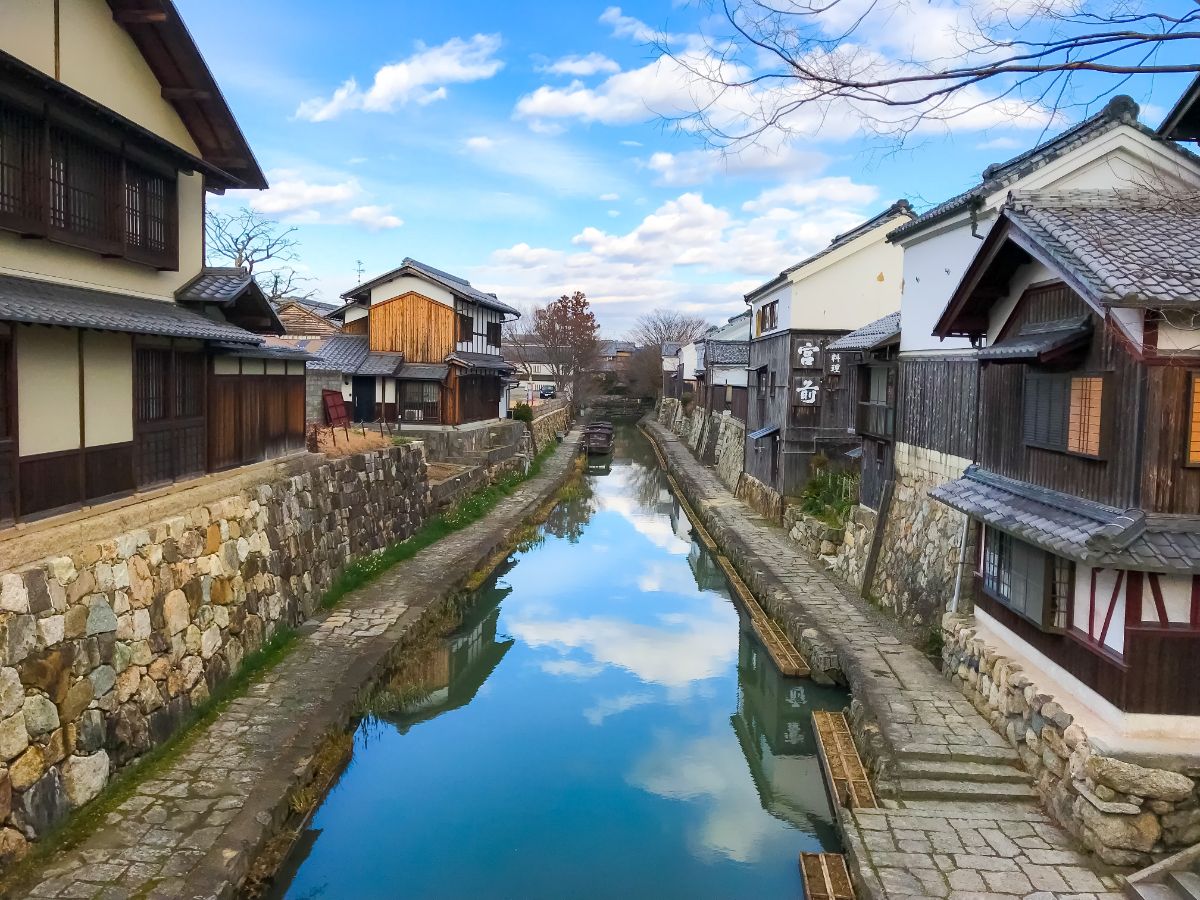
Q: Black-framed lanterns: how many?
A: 0